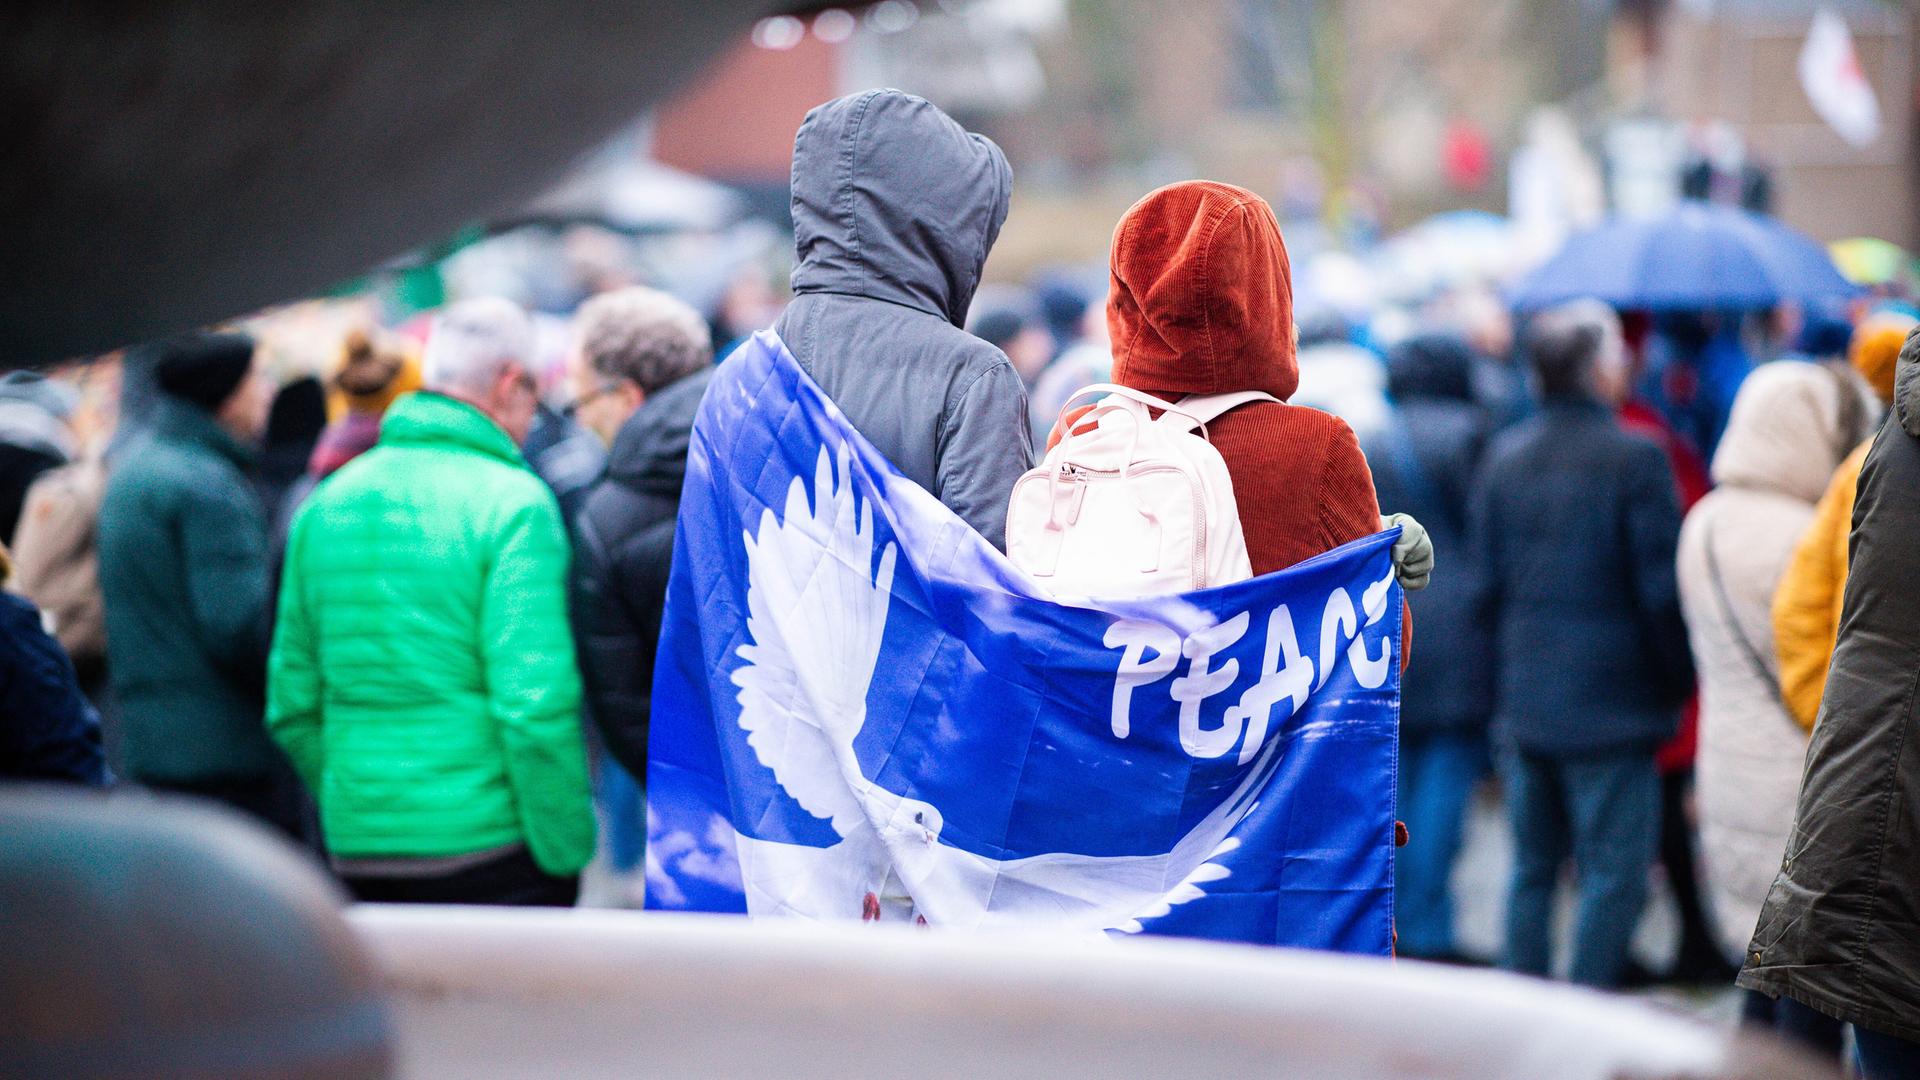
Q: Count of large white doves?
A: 1